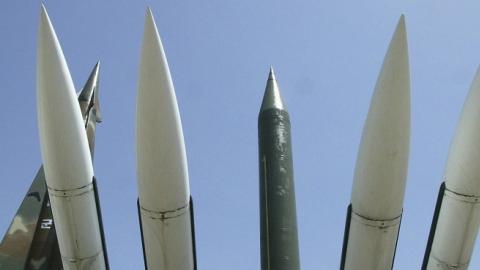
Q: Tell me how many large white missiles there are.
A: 4